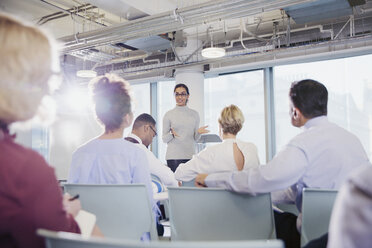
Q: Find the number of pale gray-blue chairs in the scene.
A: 4